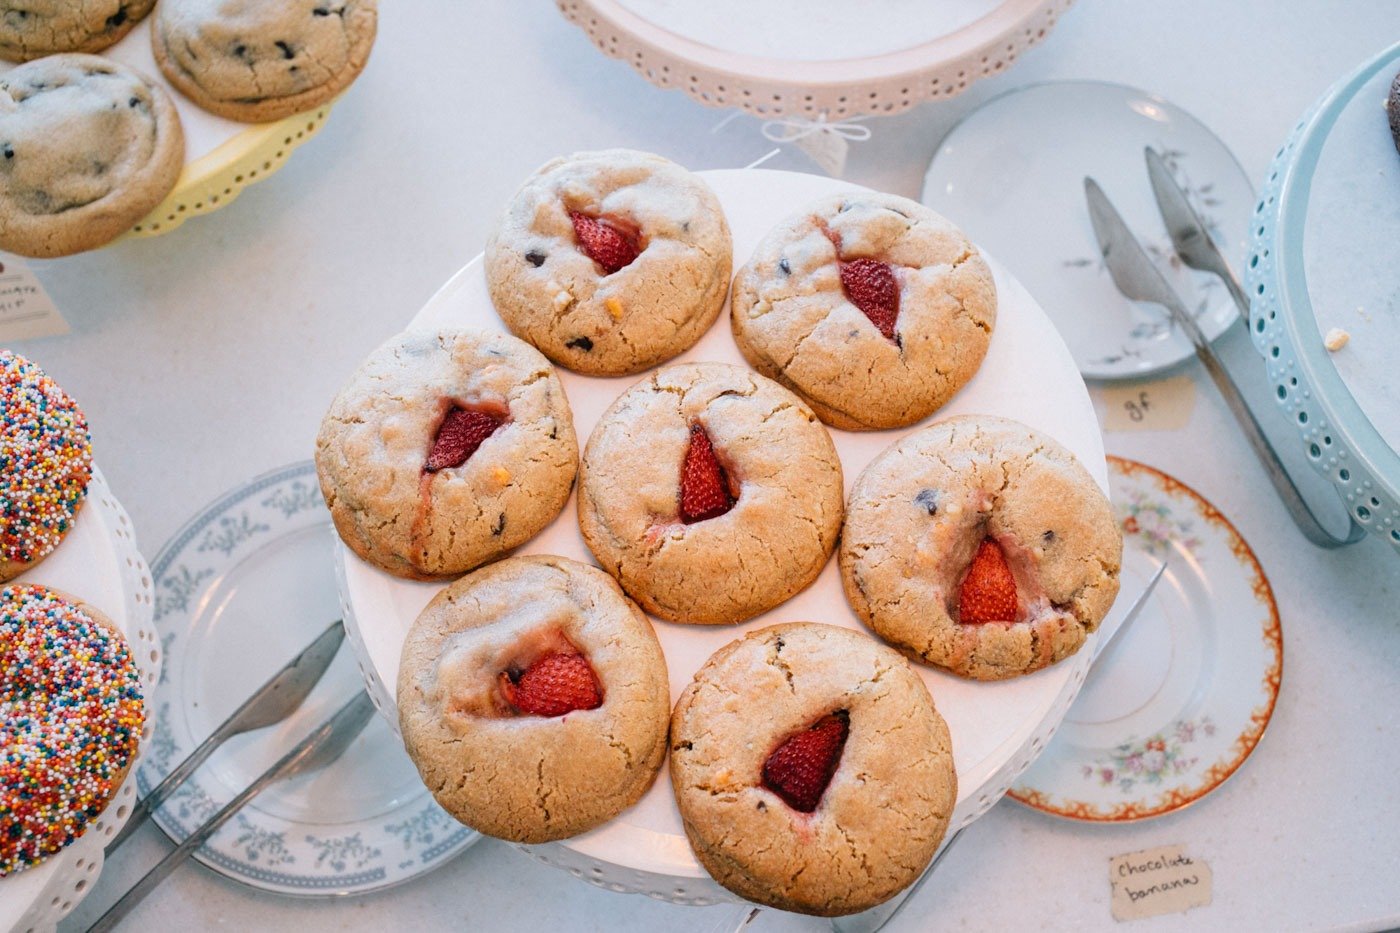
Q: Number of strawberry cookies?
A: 7